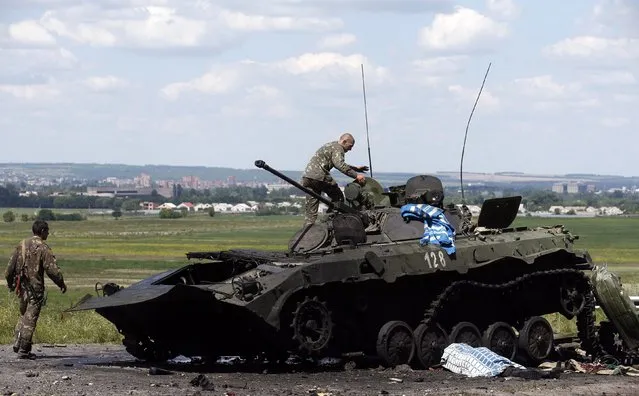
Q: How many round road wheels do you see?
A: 5